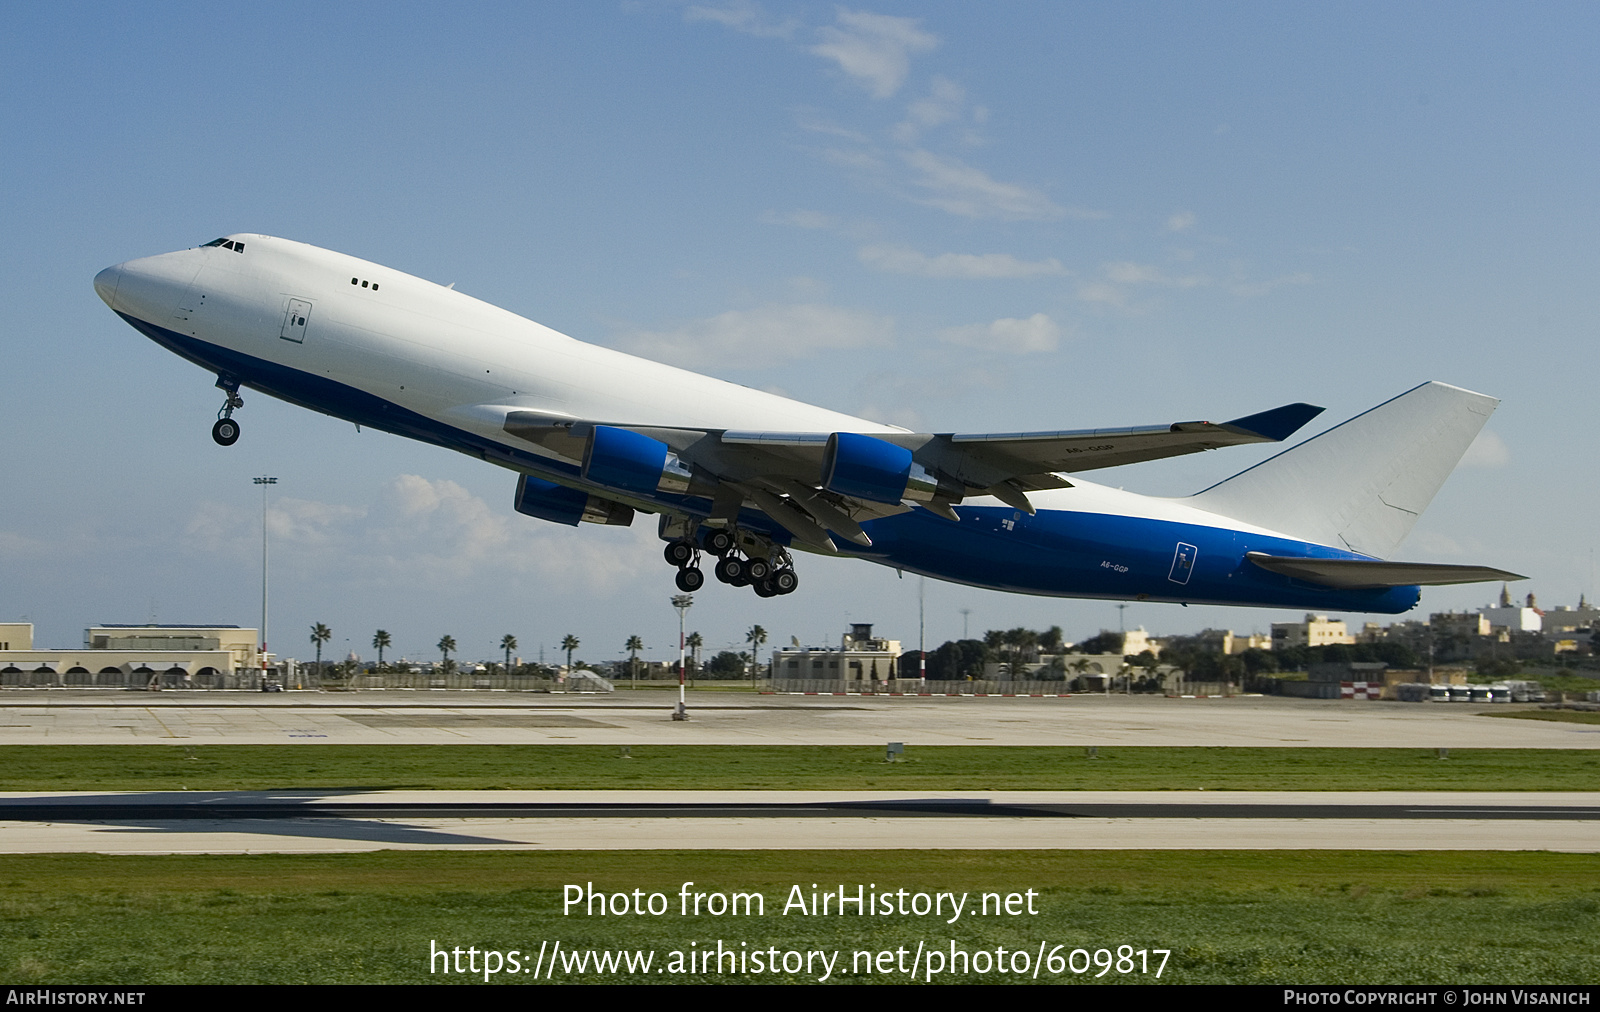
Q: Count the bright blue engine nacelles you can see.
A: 3